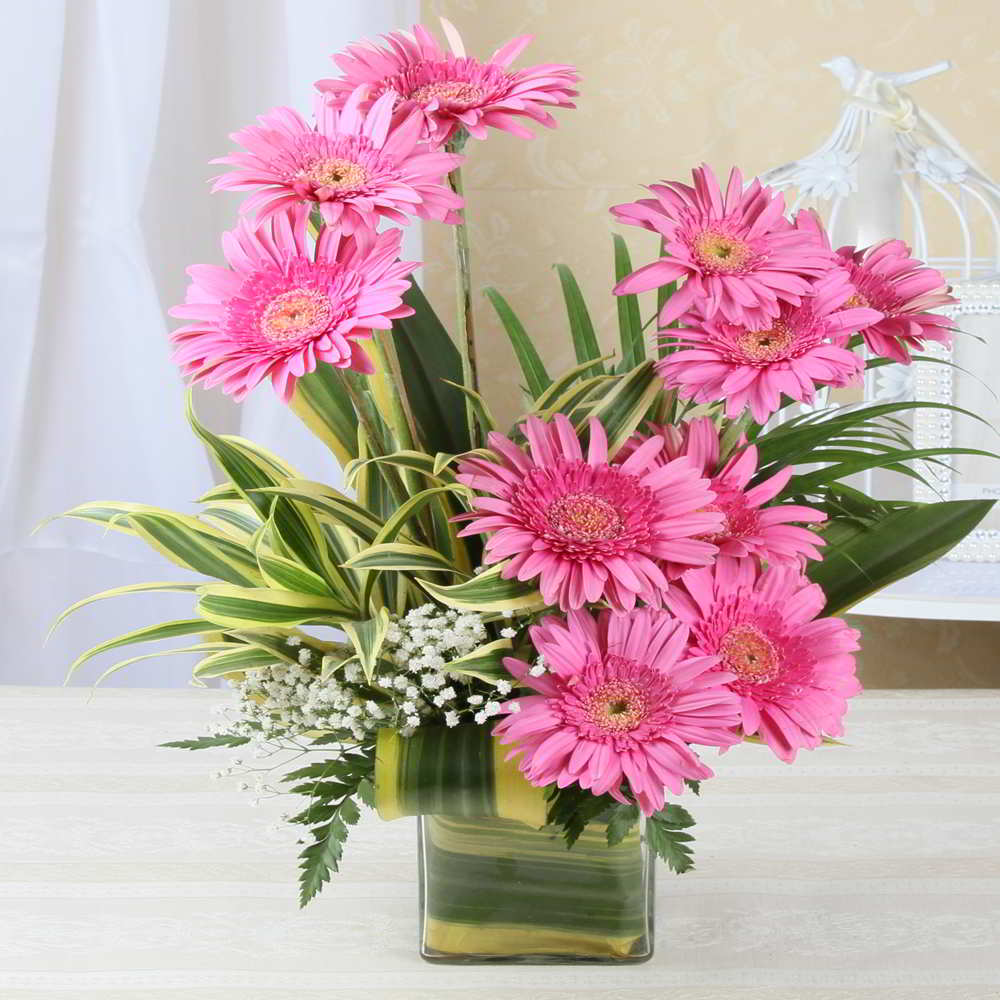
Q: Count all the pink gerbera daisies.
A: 10